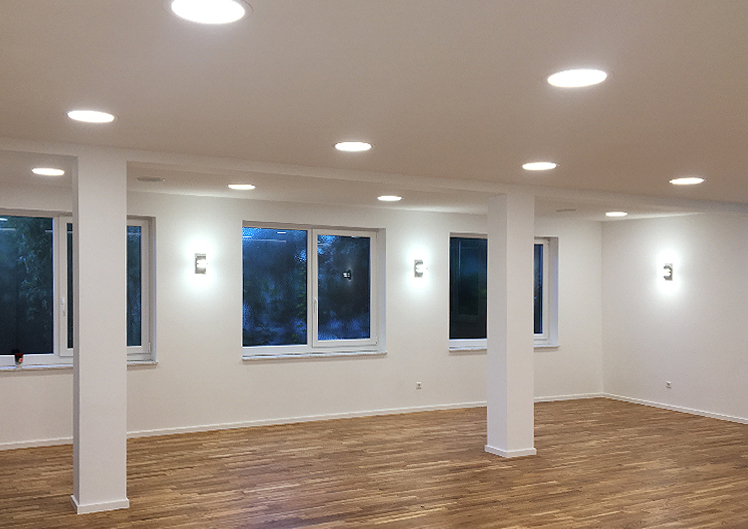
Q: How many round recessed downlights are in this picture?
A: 10